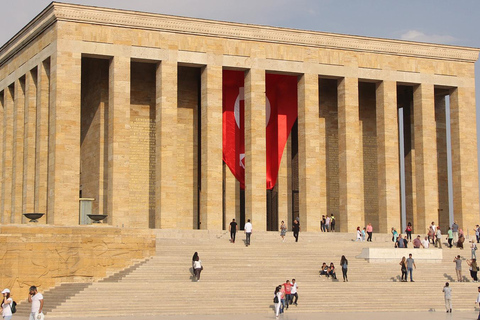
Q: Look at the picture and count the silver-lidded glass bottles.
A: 0